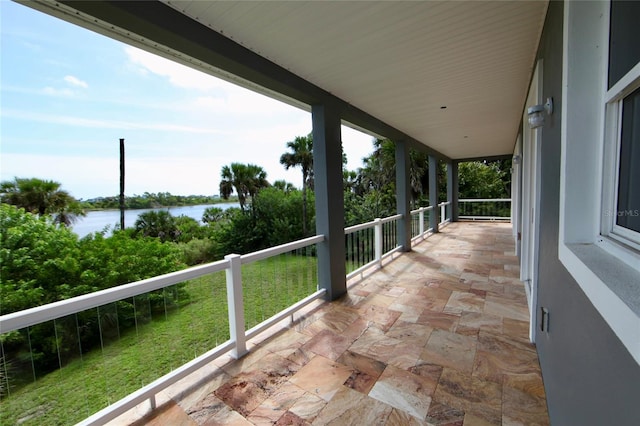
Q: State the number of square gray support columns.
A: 4